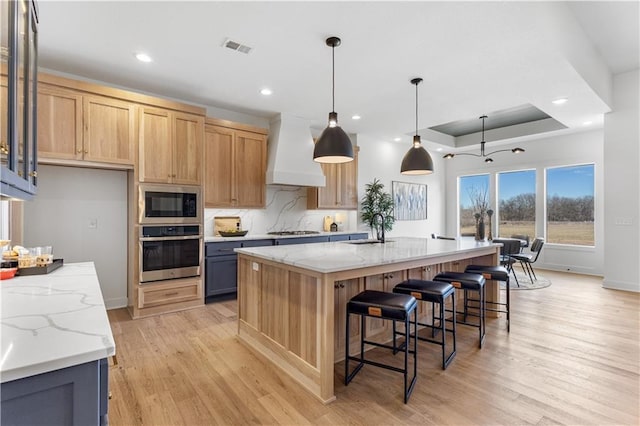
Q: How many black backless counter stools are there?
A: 4